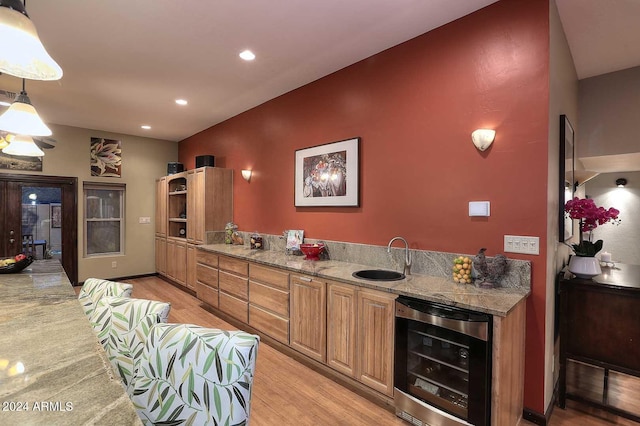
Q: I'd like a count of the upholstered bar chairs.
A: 3